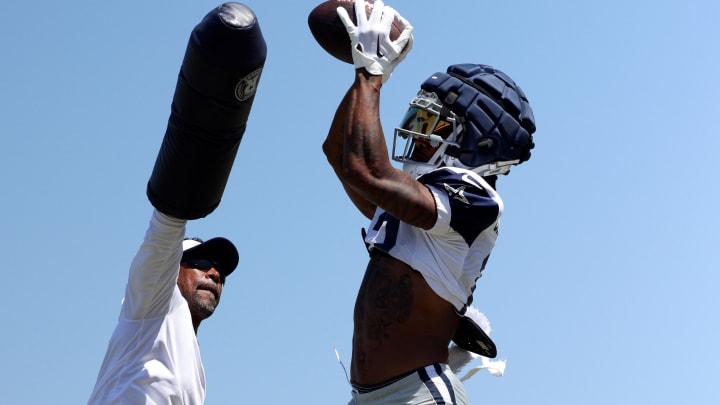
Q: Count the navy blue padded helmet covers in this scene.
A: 1